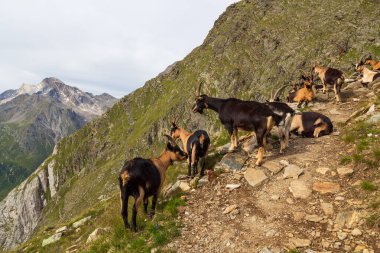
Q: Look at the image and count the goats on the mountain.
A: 9